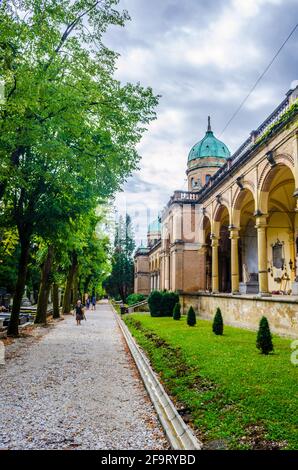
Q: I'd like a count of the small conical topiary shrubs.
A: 4